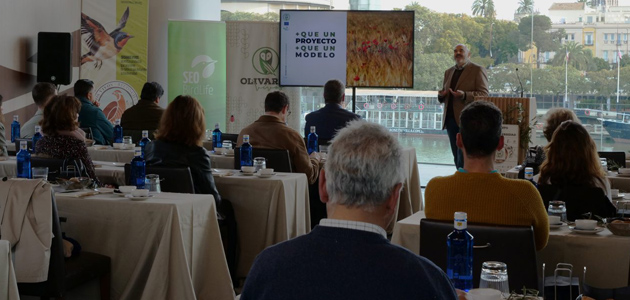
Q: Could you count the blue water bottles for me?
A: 11